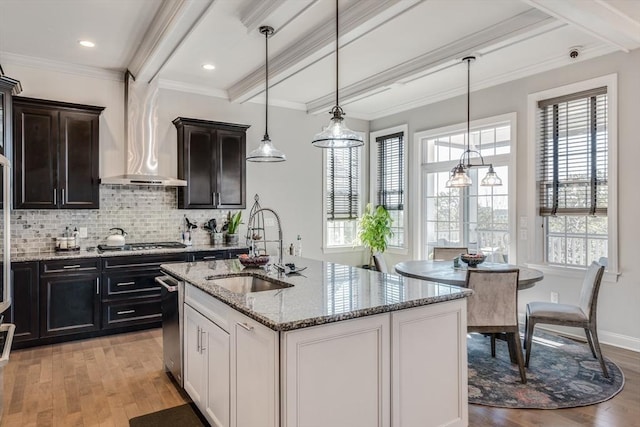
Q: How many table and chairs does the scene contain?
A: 5